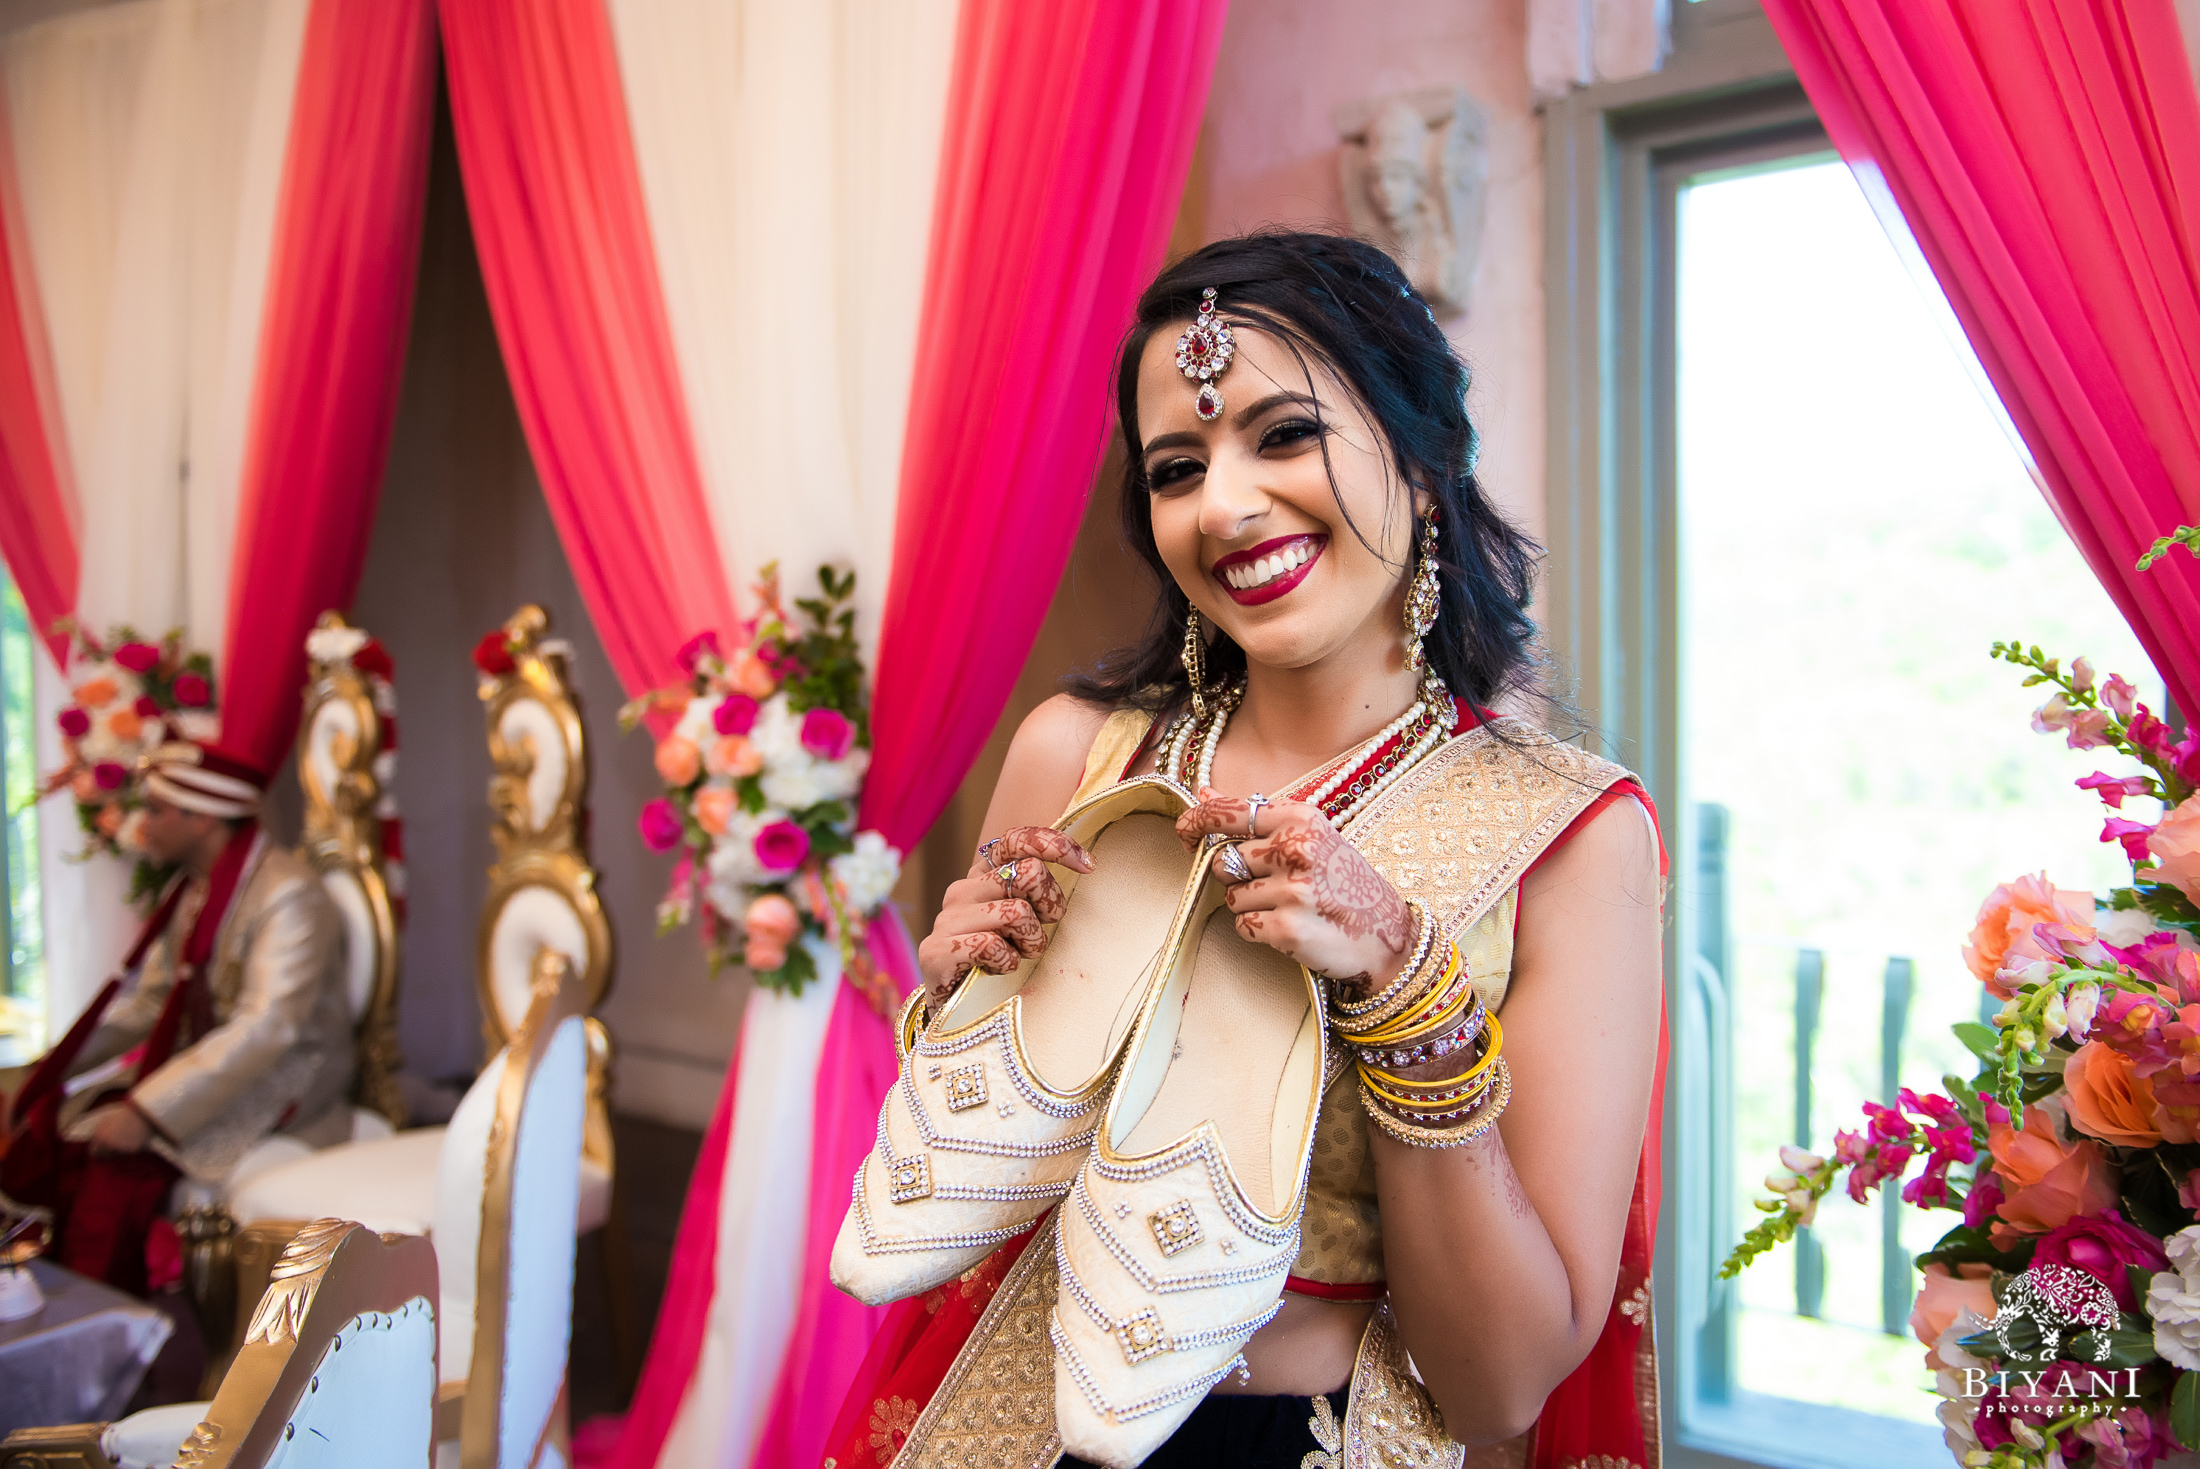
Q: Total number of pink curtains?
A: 5